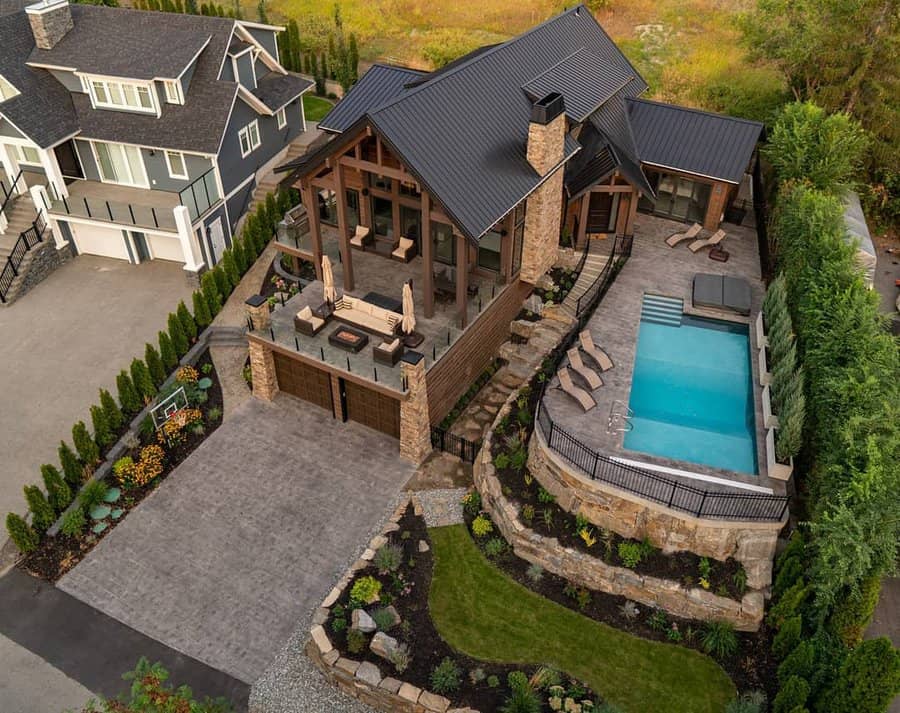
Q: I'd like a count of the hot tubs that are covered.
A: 1